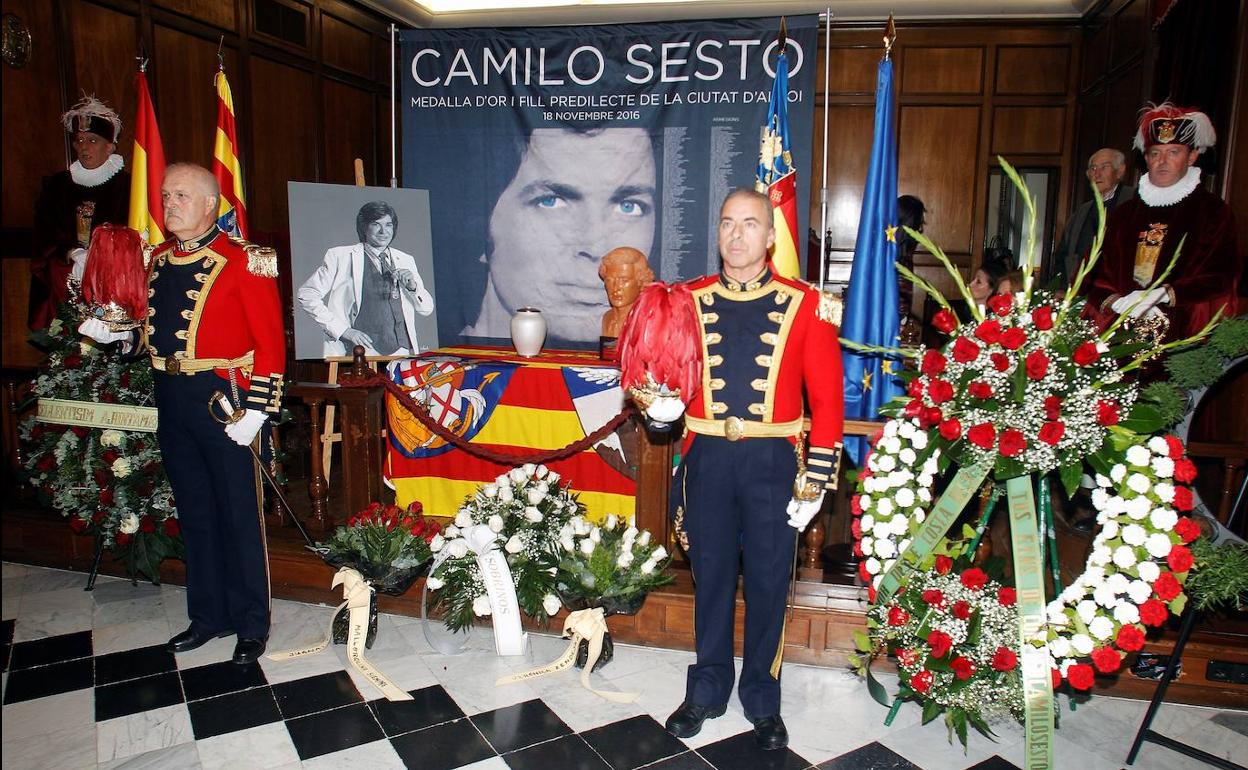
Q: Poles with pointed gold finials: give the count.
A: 2